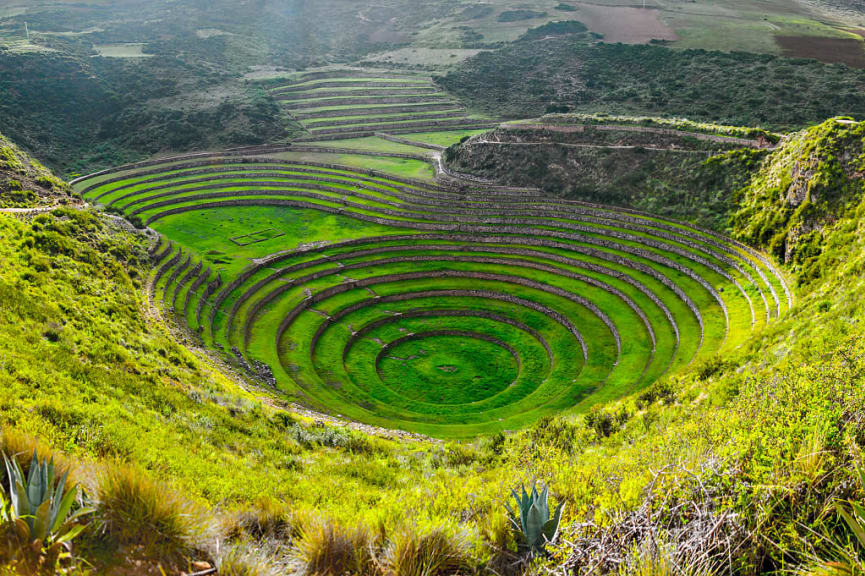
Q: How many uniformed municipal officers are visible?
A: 0